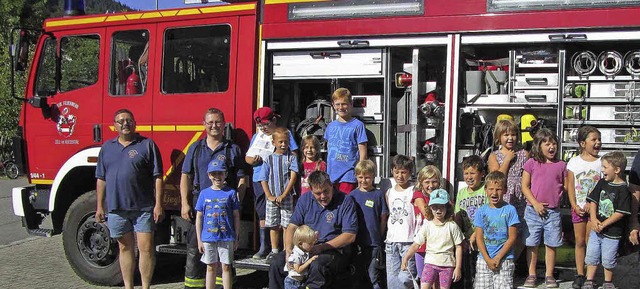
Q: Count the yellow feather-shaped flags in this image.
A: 0